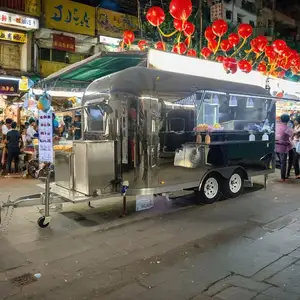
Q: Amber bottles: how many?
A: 2